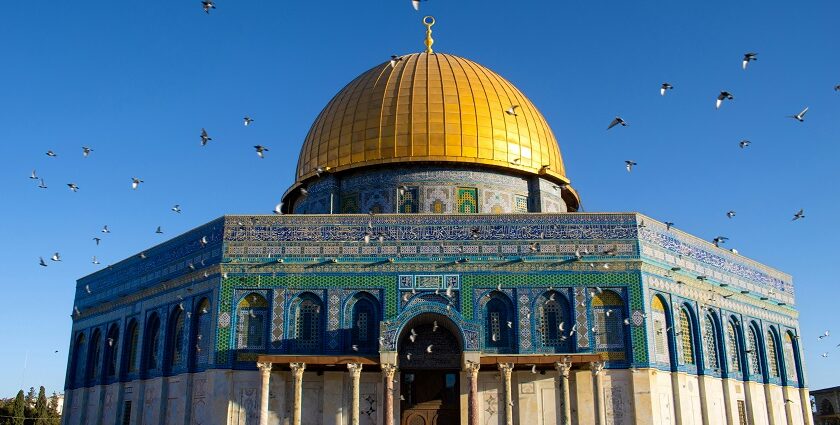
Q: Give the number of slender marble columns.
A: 8